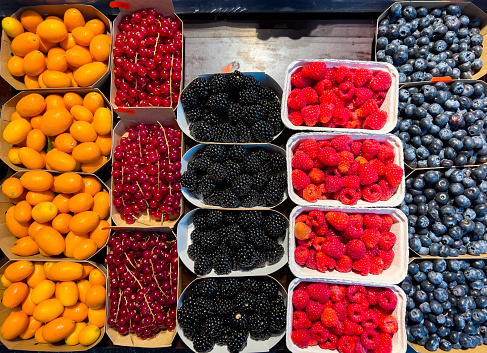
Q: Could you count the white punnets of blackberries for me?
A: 4